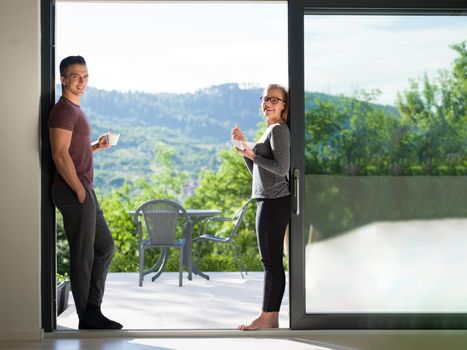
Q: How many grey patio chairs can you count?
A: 2